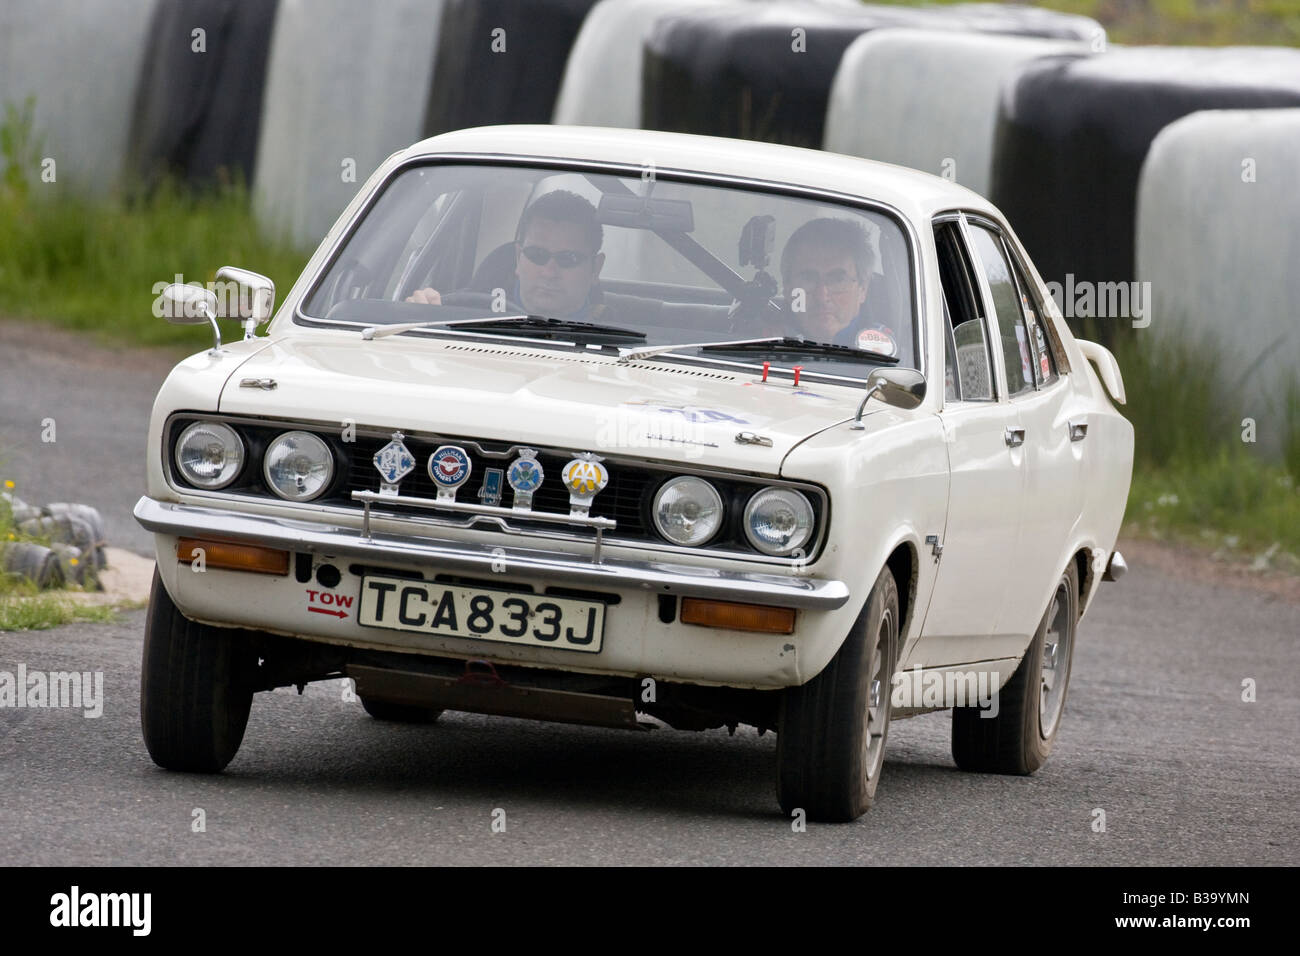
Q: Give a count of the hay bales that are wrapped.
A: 9